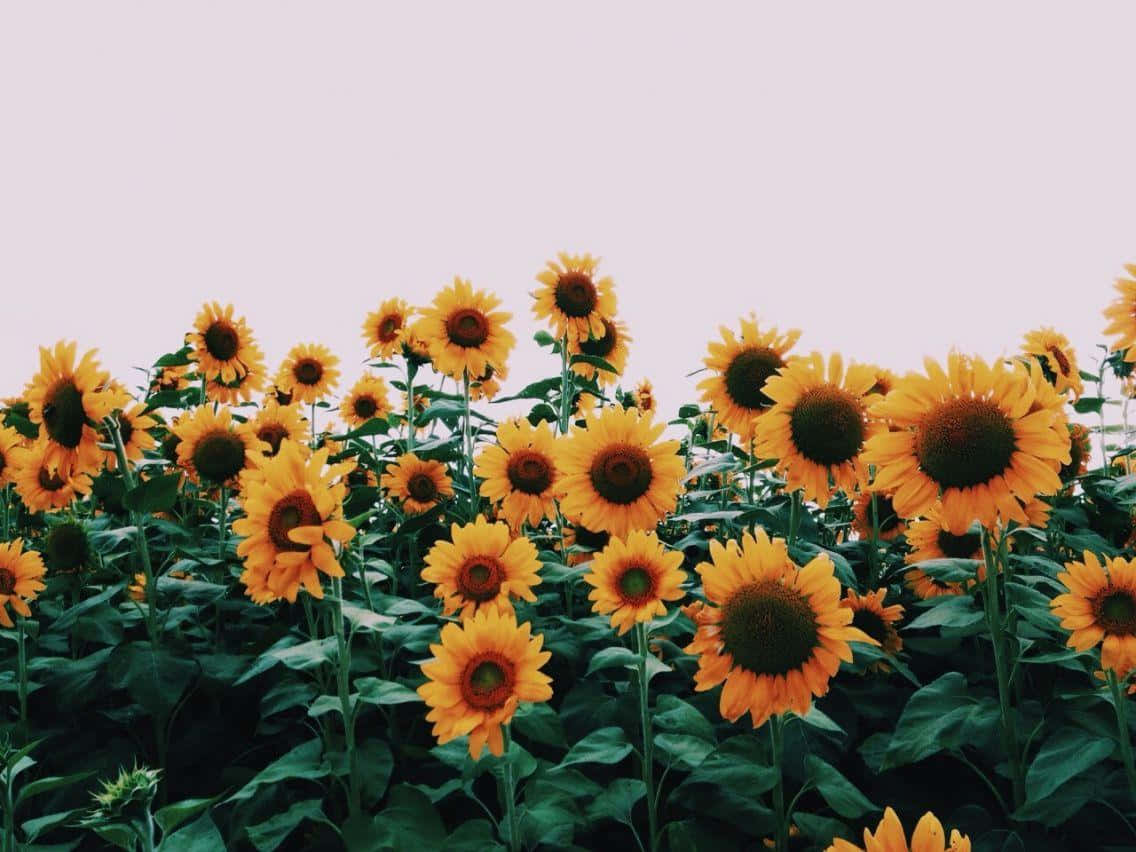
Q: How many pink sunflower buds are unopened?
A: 0